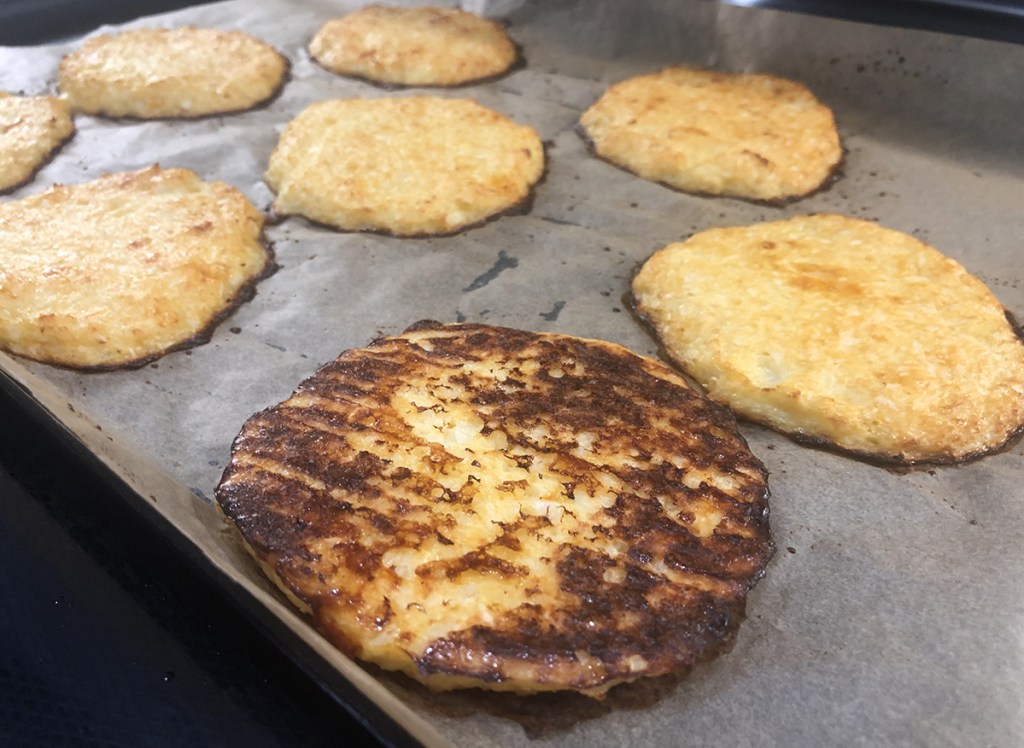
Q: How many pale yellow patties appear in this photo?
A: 7